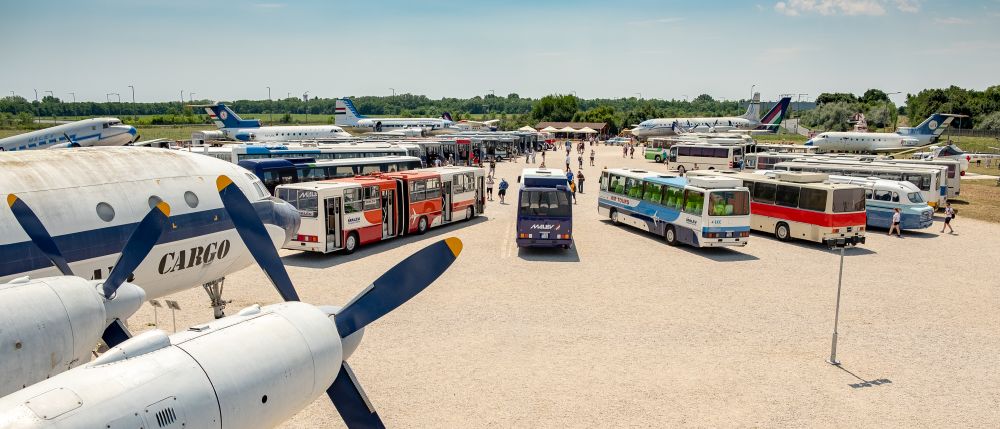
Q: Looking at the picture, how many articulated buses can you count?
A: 1